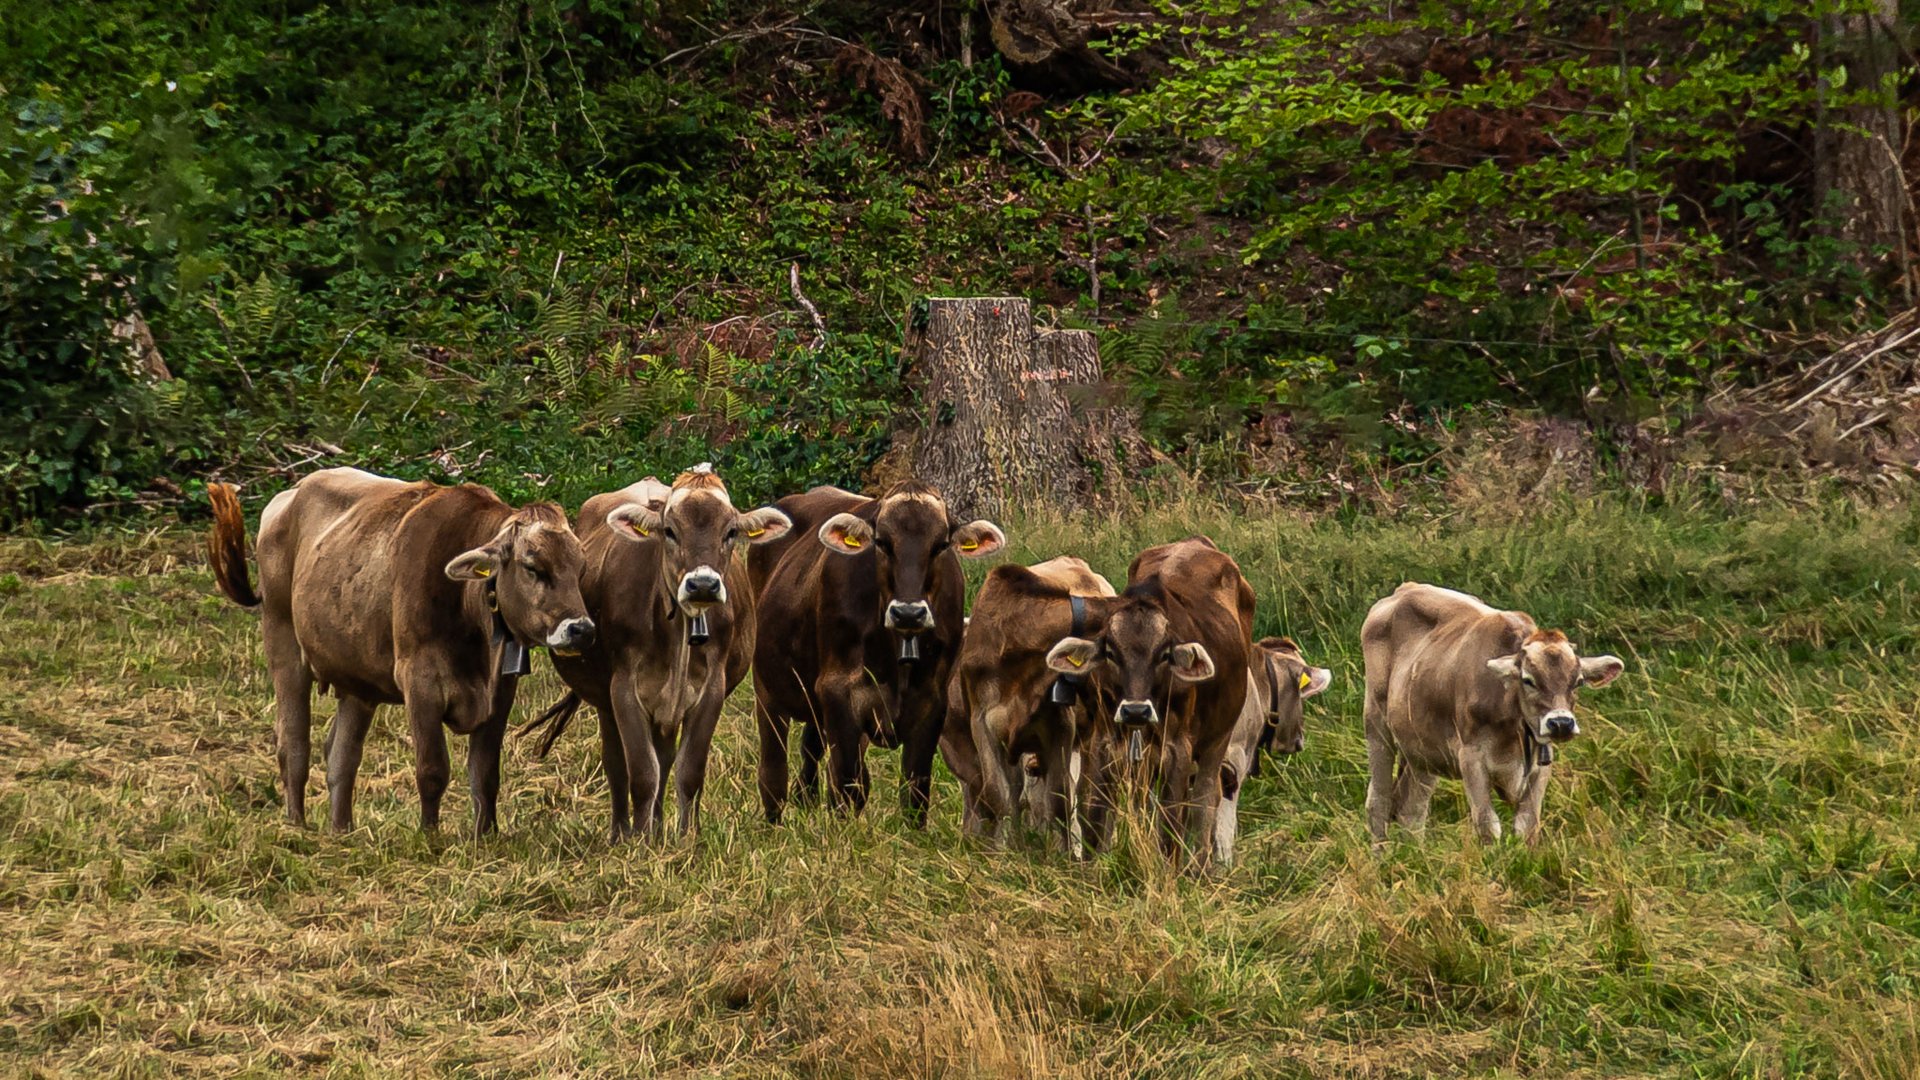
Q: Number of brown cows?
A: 7